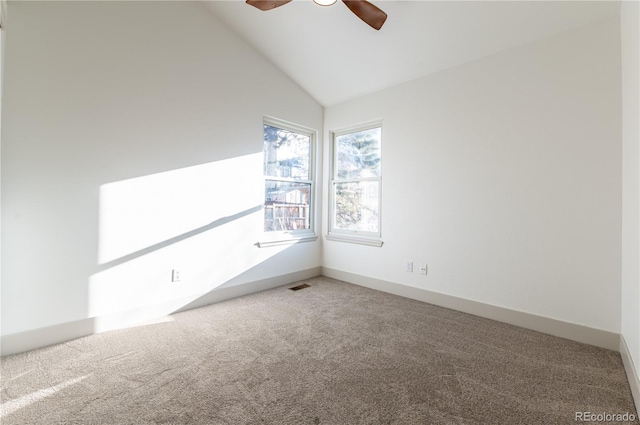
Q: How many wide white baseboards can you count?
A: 3